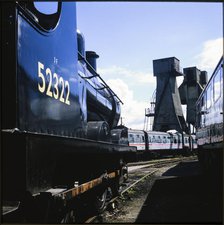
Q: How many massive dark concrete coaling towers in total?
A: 2